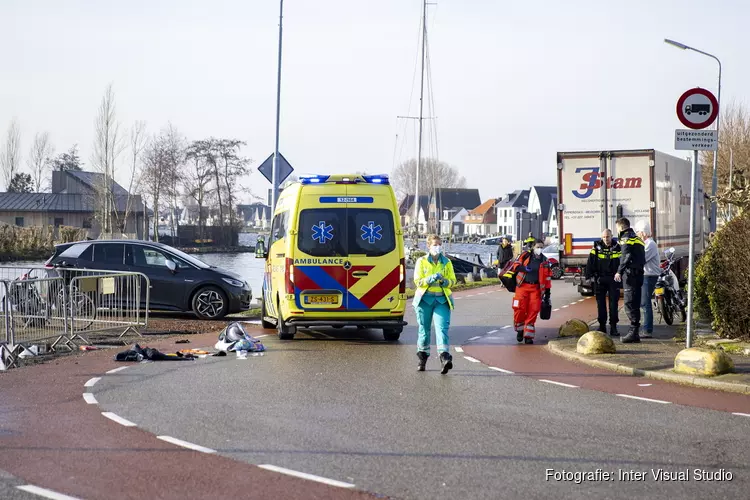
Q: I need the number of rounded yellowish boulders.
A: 3